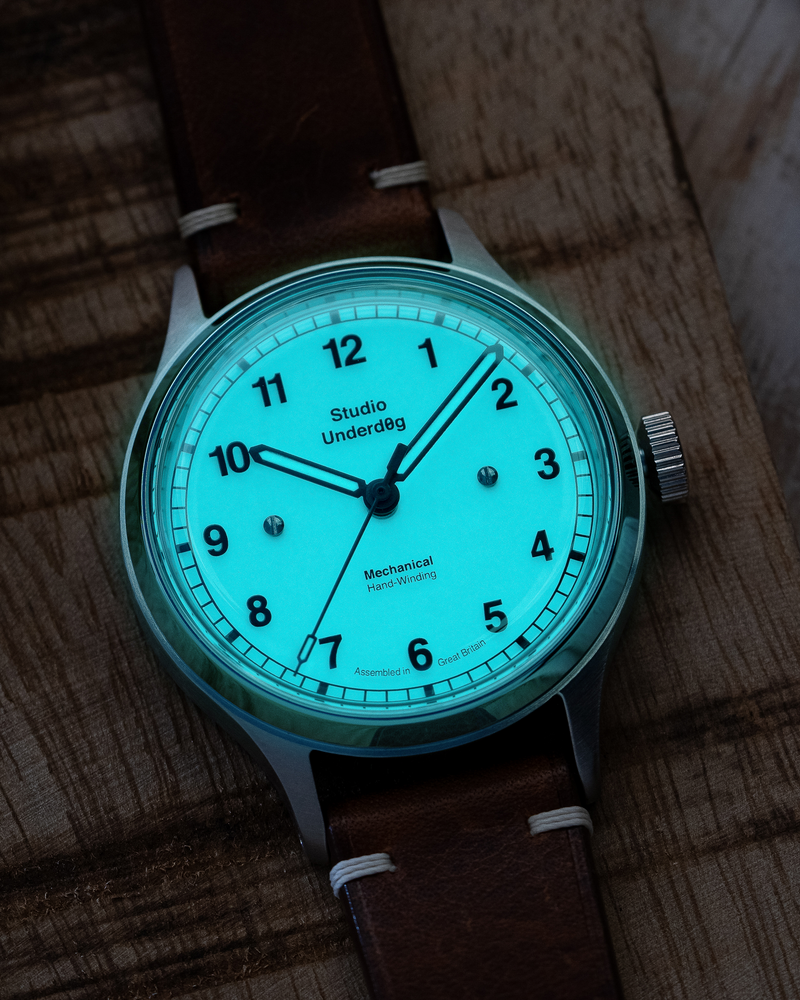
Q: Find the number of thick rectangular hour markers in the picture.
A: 12